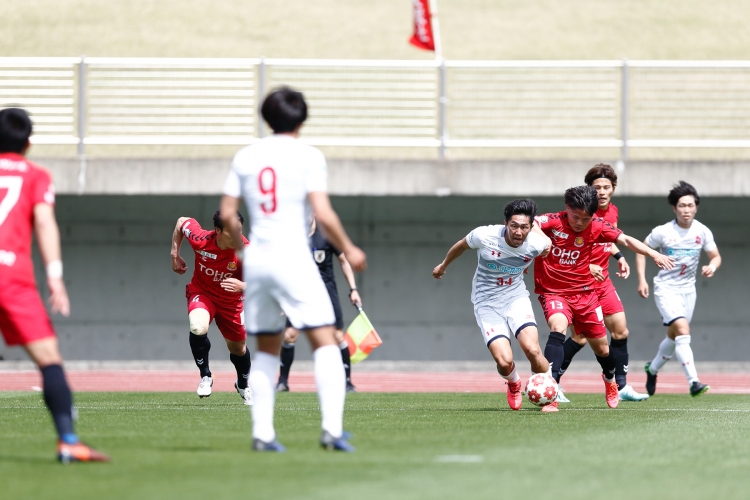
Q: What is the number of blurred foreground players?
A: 2